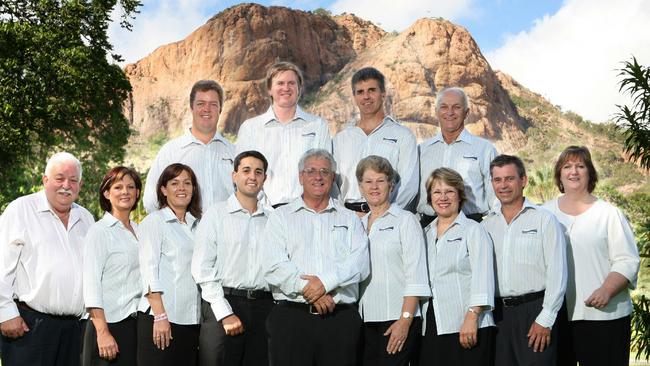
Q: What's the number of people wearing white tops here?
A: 13